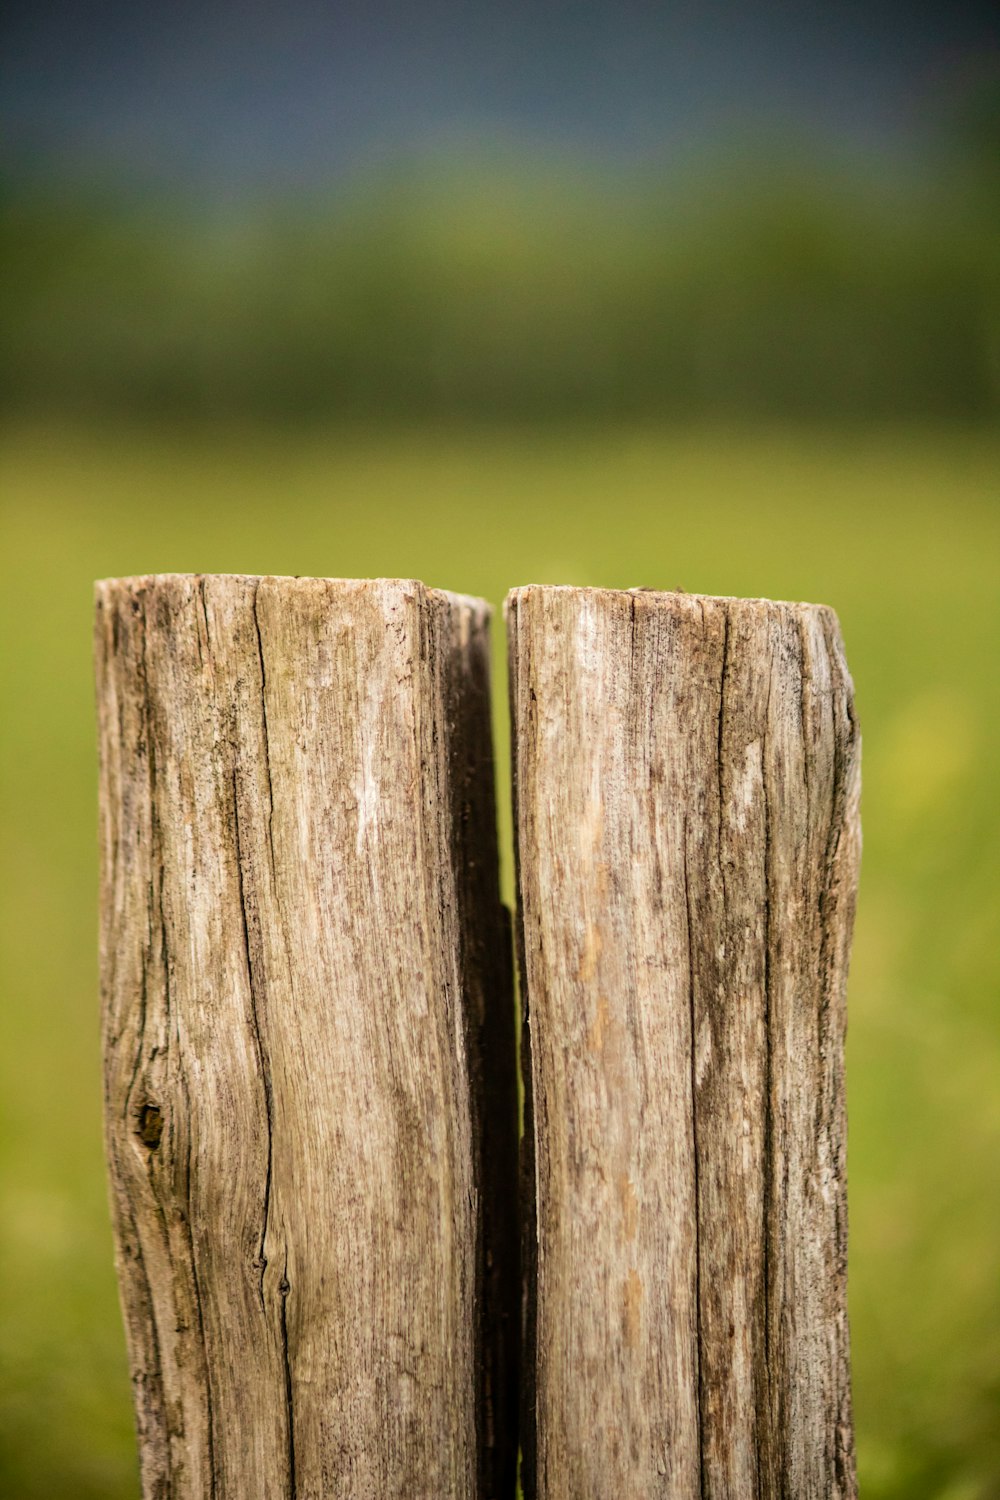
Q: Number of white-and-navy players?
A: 0